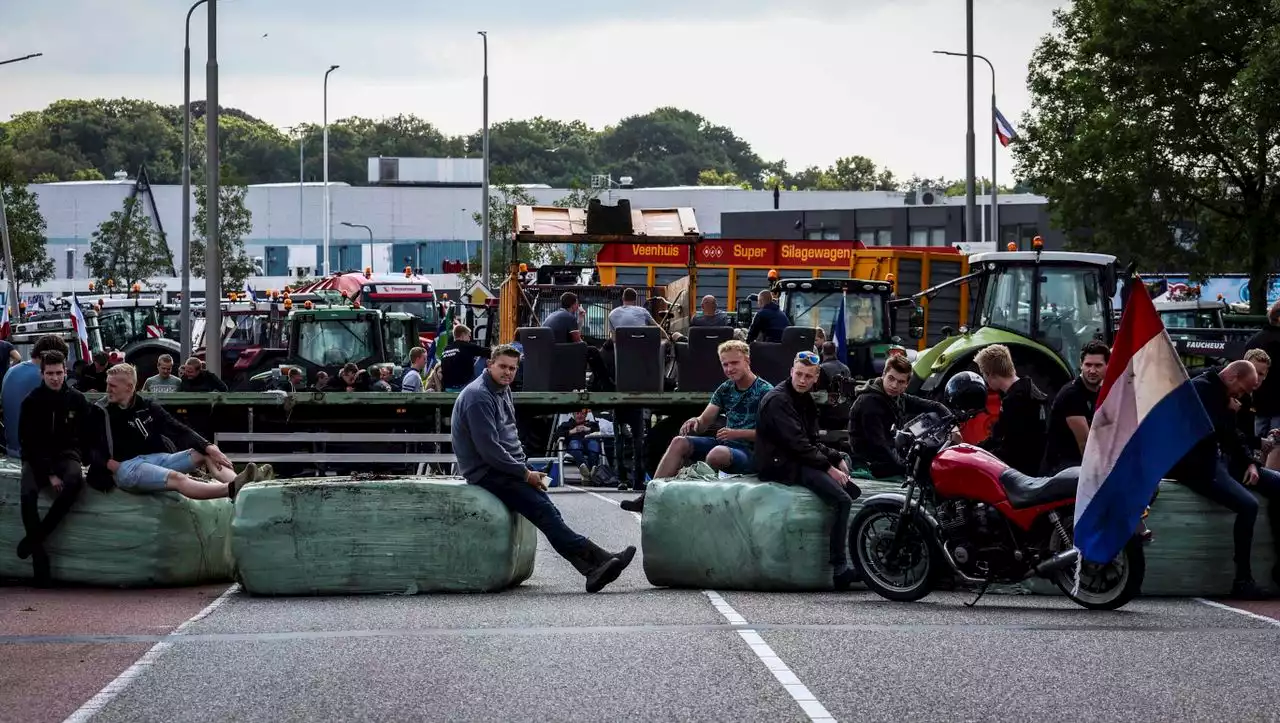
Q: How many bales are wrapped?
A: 4